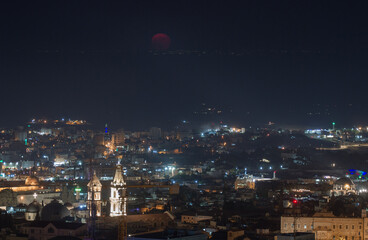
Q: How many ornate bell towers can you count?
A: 2